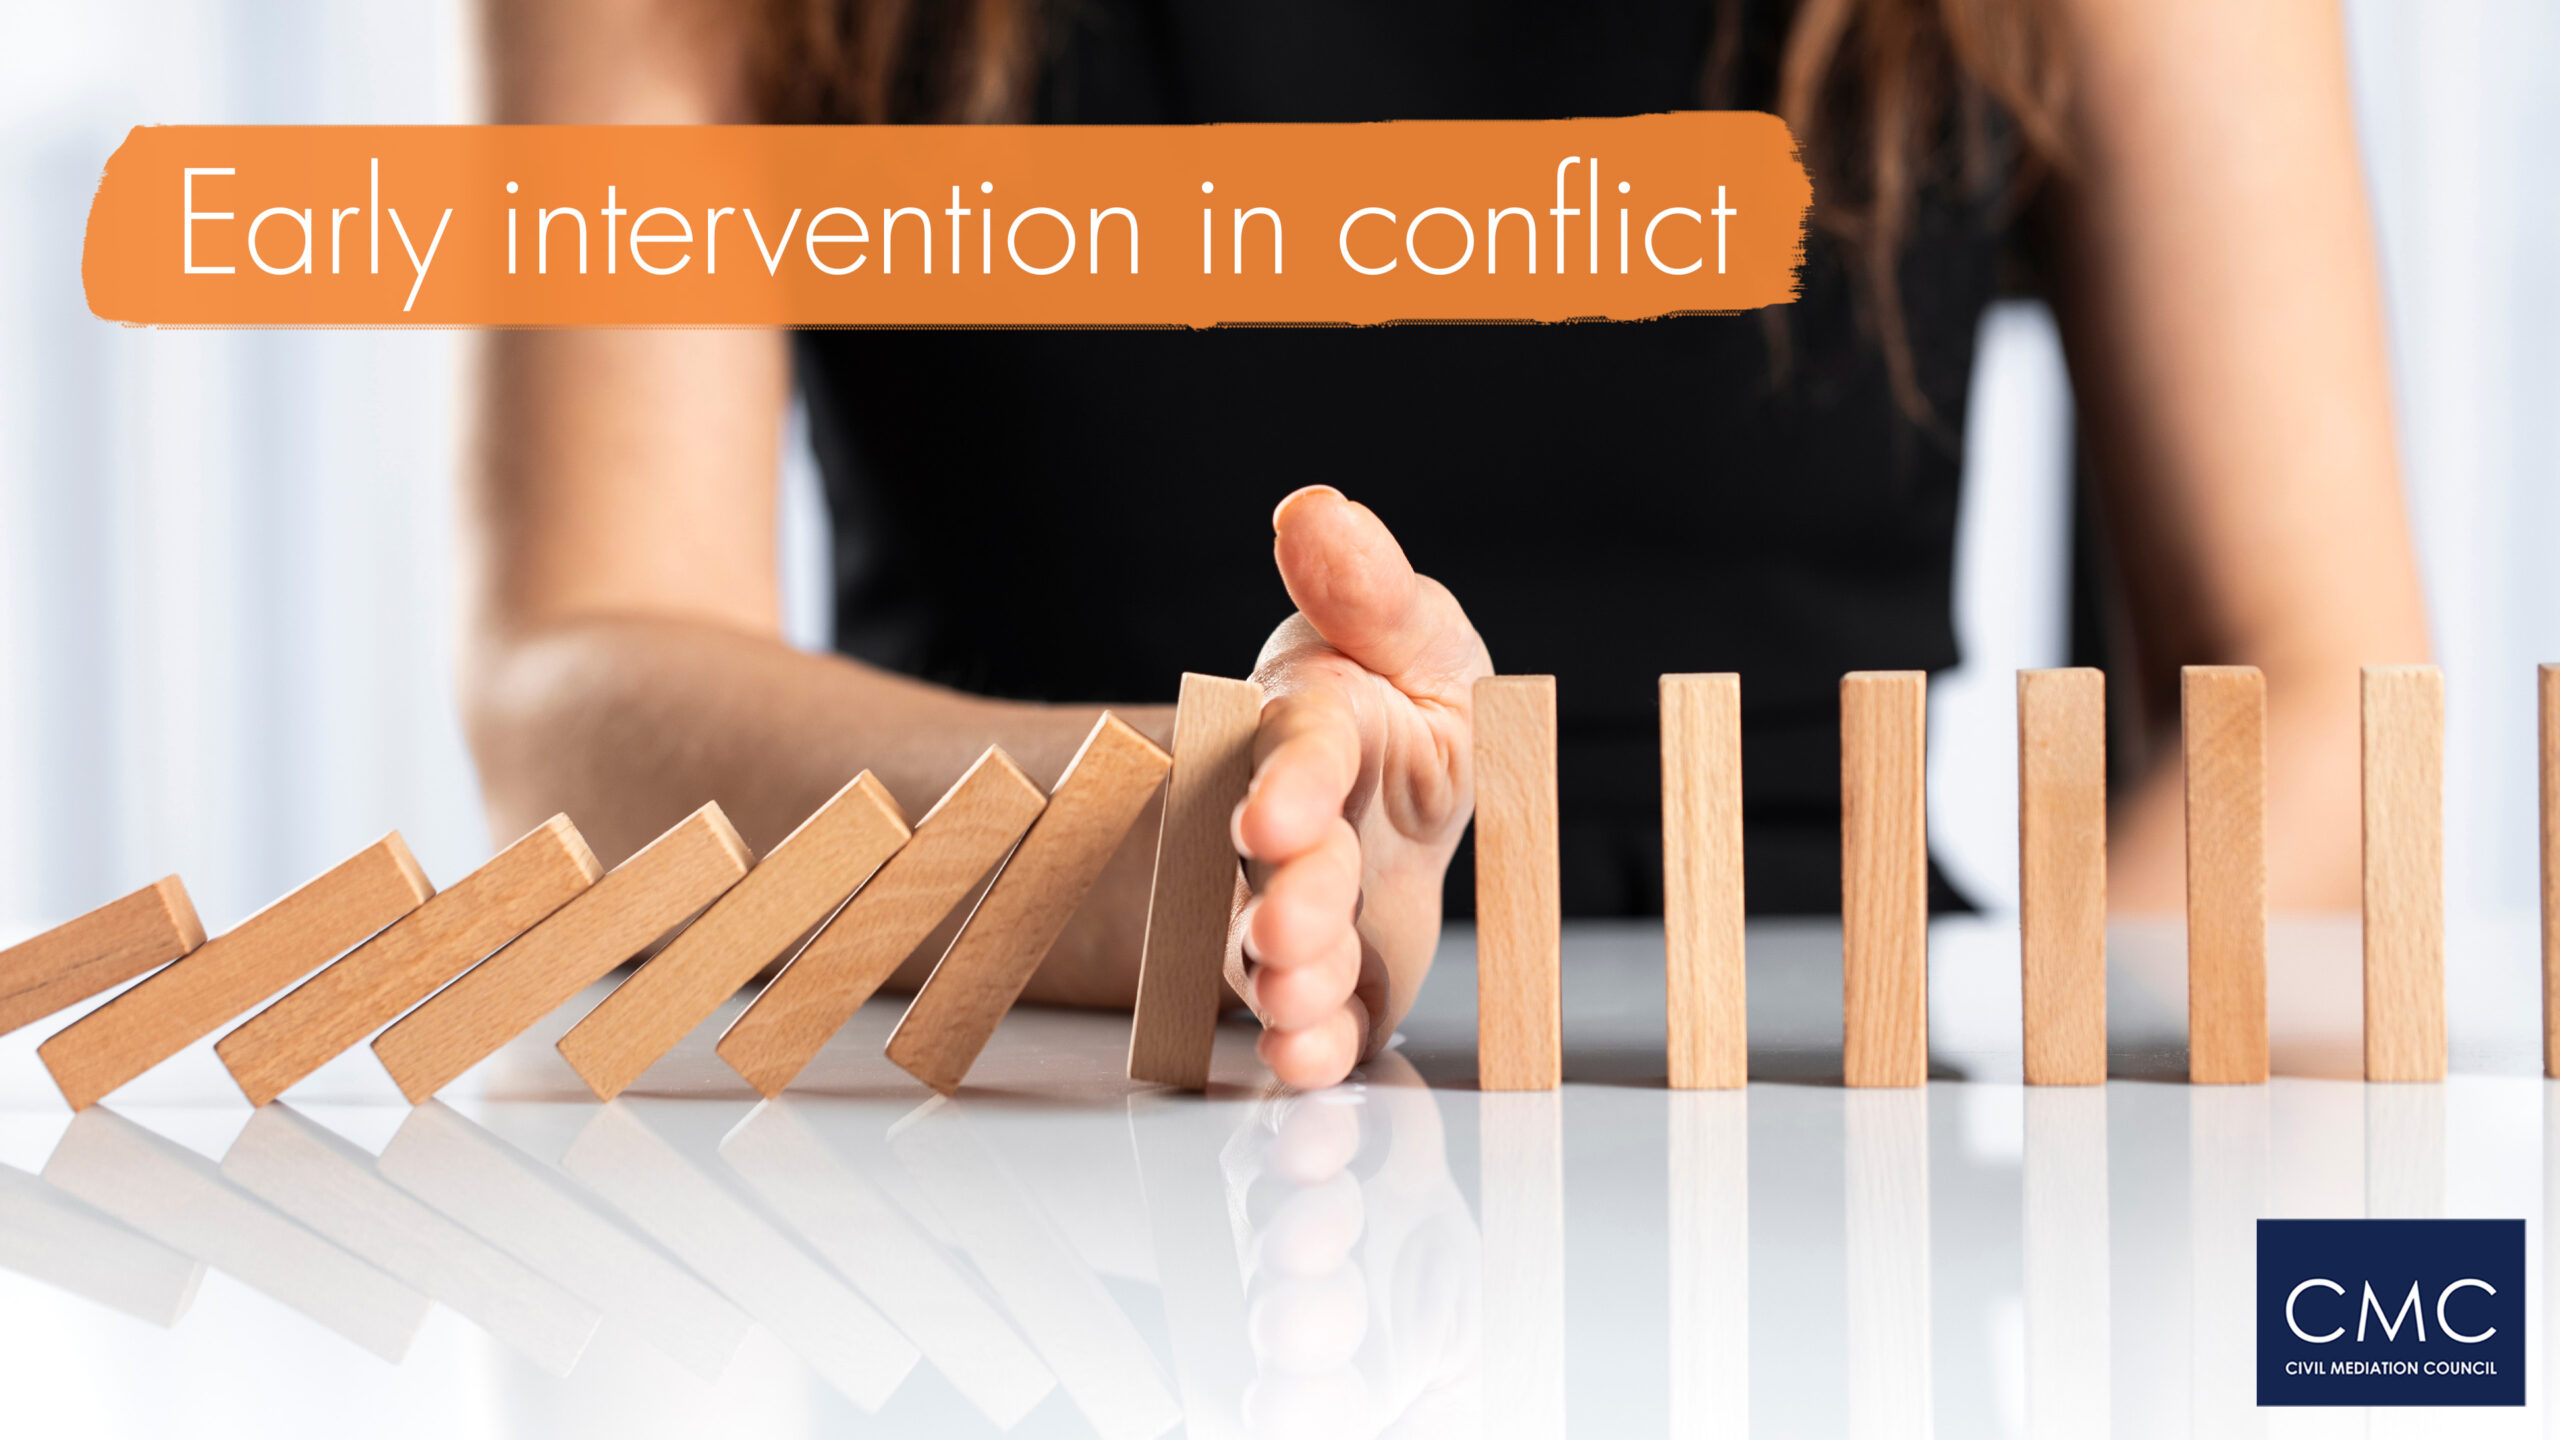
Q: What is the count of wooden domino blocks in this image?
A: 15